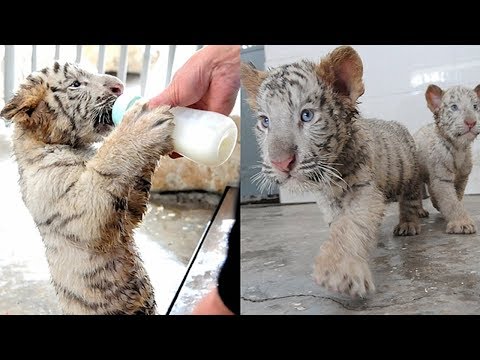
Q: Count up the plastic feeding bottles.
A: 1